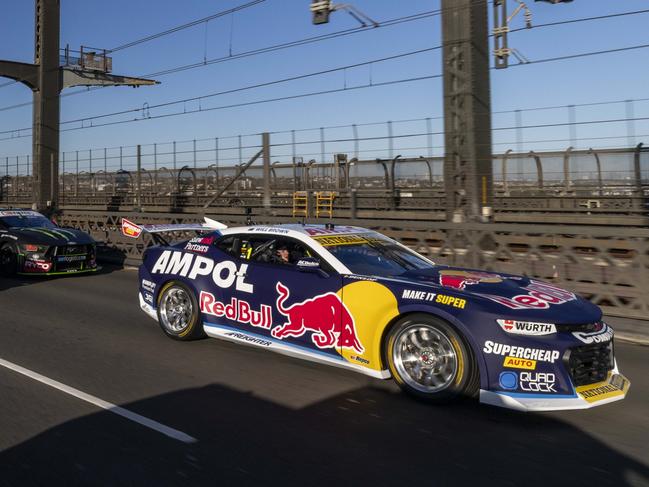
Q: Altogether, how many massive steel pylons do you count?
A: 2